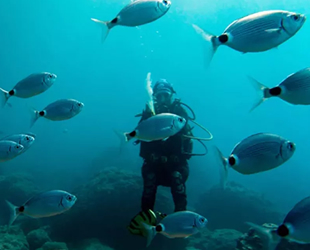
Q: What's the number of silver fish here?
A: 12